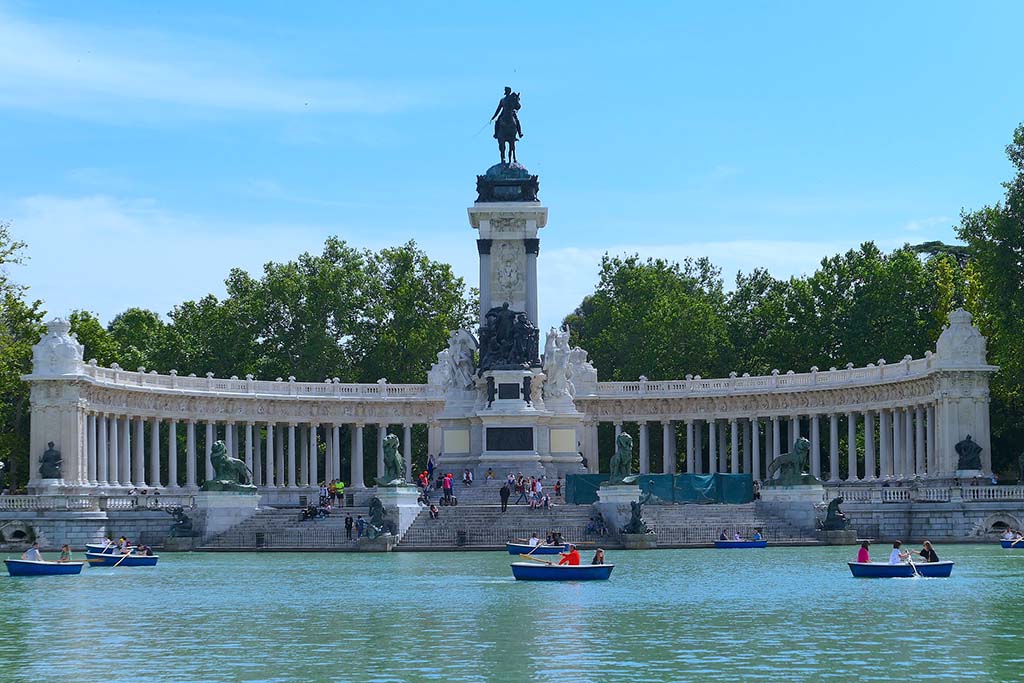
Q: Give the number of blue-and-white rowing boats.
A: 8